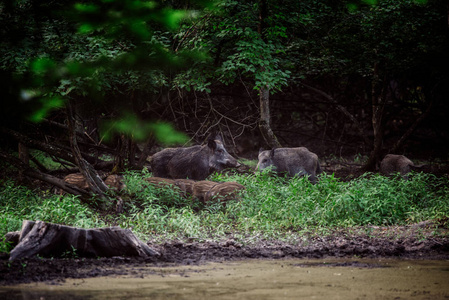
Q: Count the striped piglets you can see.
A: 6